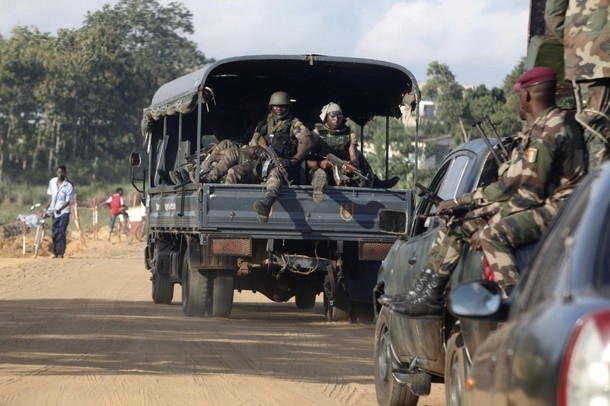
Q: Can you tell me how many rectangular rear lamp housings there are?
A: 2